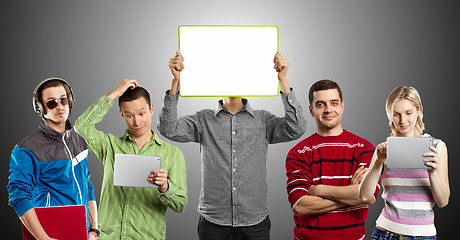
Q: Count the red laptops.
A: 1